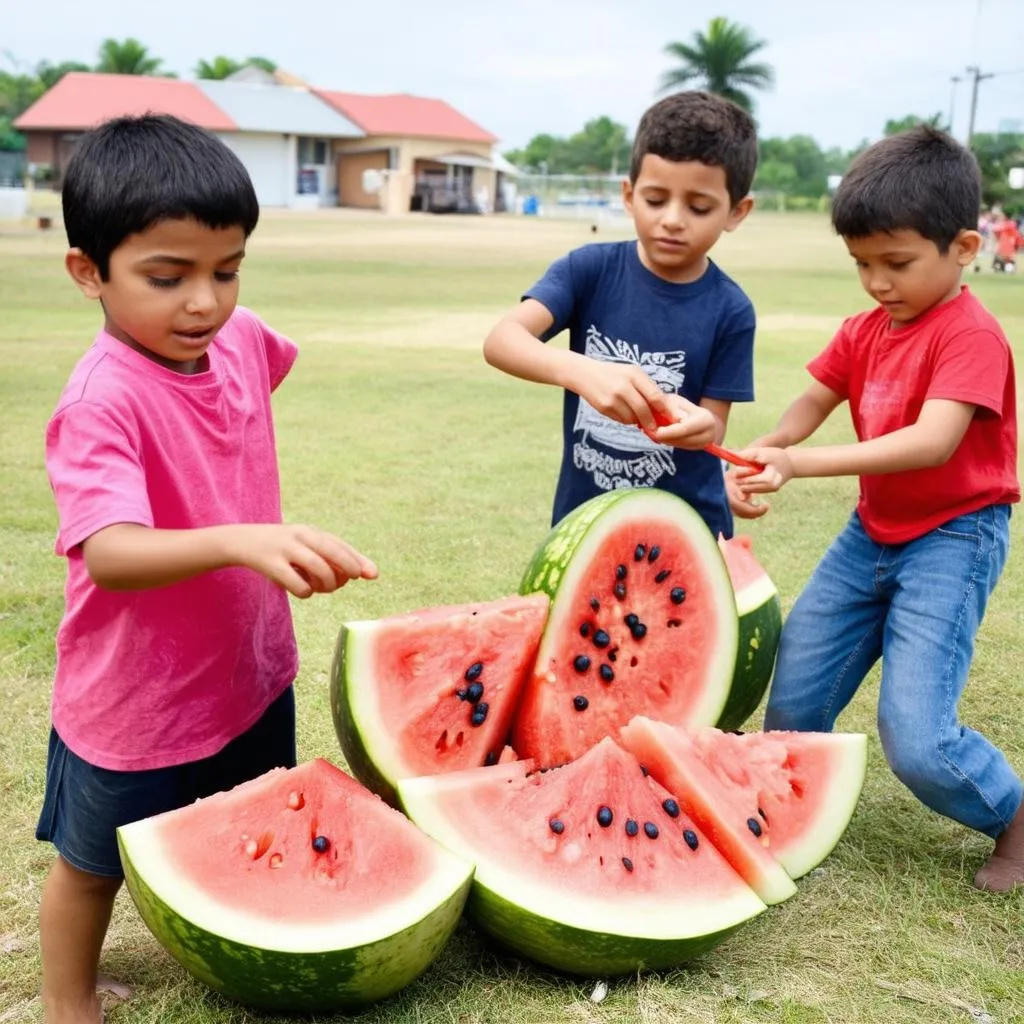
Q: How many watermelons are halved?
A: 1